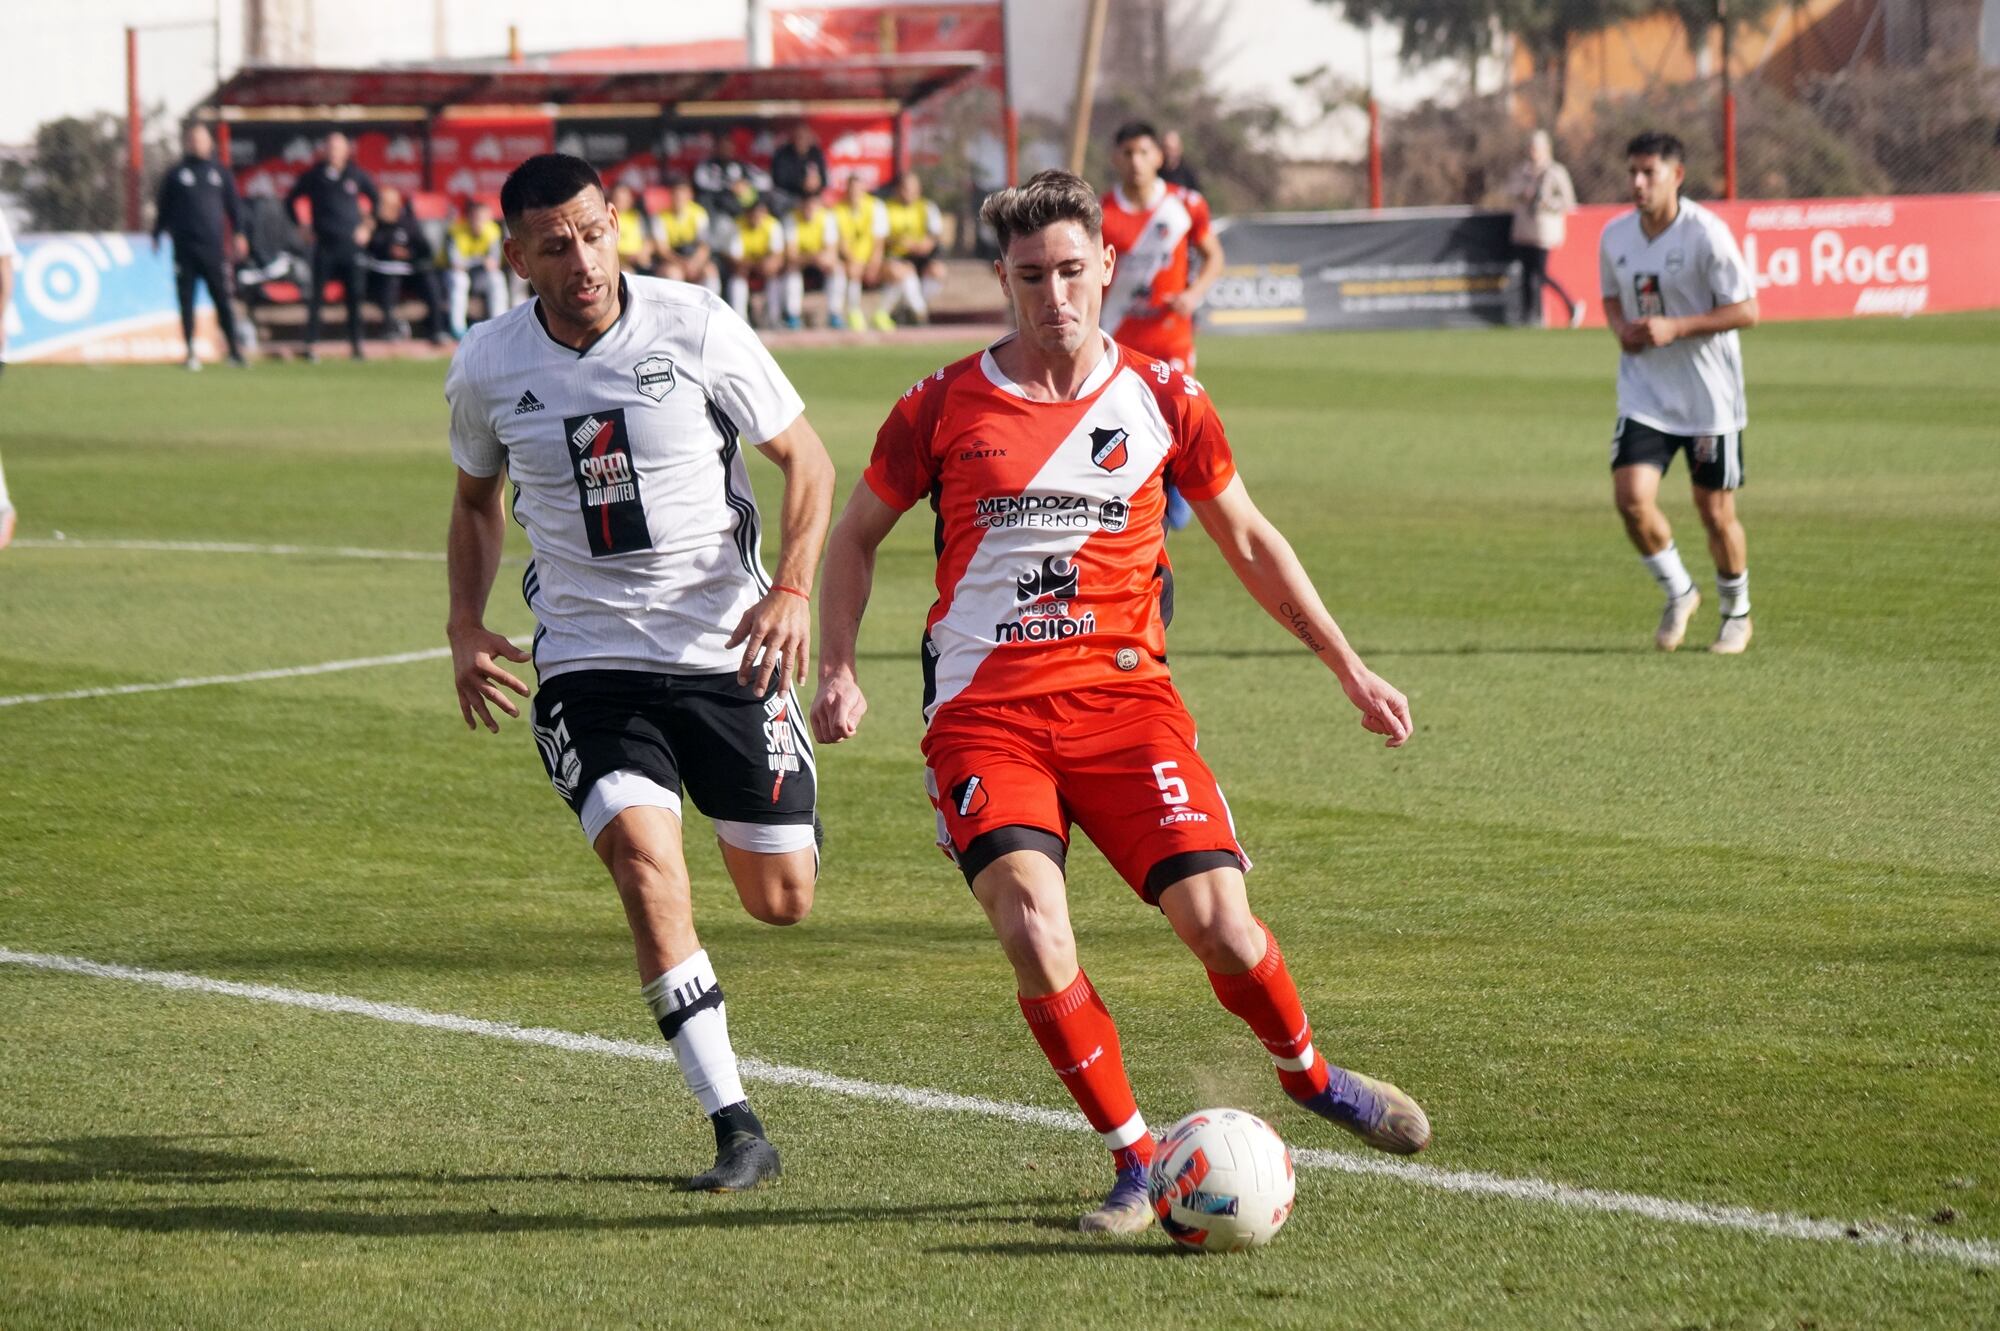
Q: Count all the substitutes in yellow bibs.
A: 7